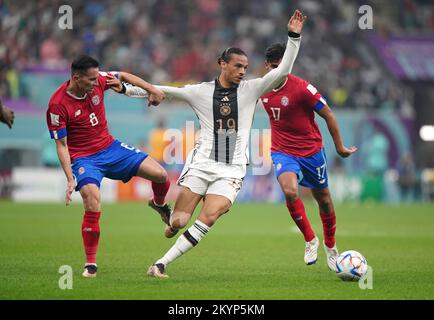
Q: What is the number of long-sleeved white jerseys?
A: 1